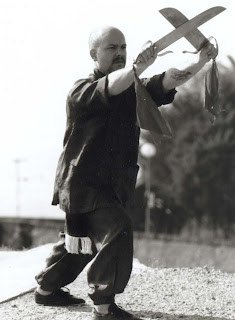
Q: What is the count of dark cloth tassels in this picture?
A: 2